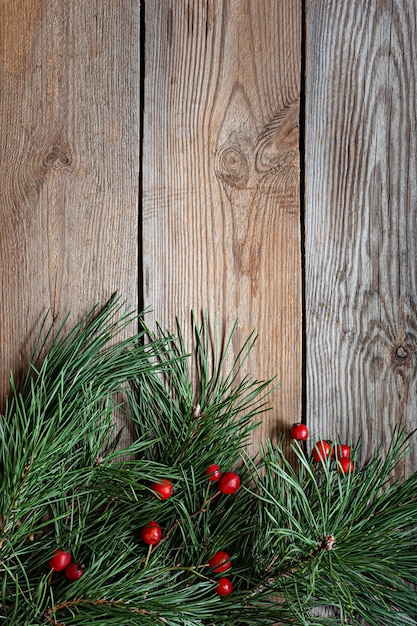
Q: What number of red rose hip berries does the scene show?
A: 12